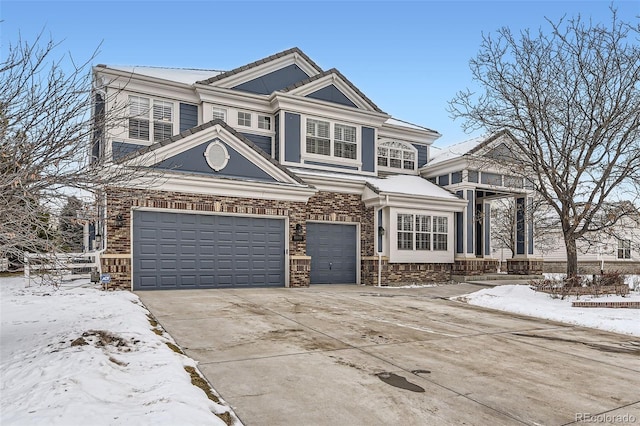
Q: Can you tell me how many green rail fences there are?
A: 0